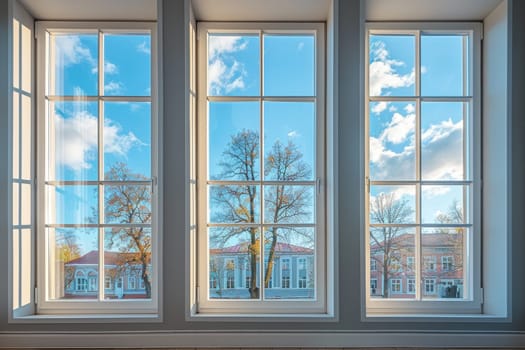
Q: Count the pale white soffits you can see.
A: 3